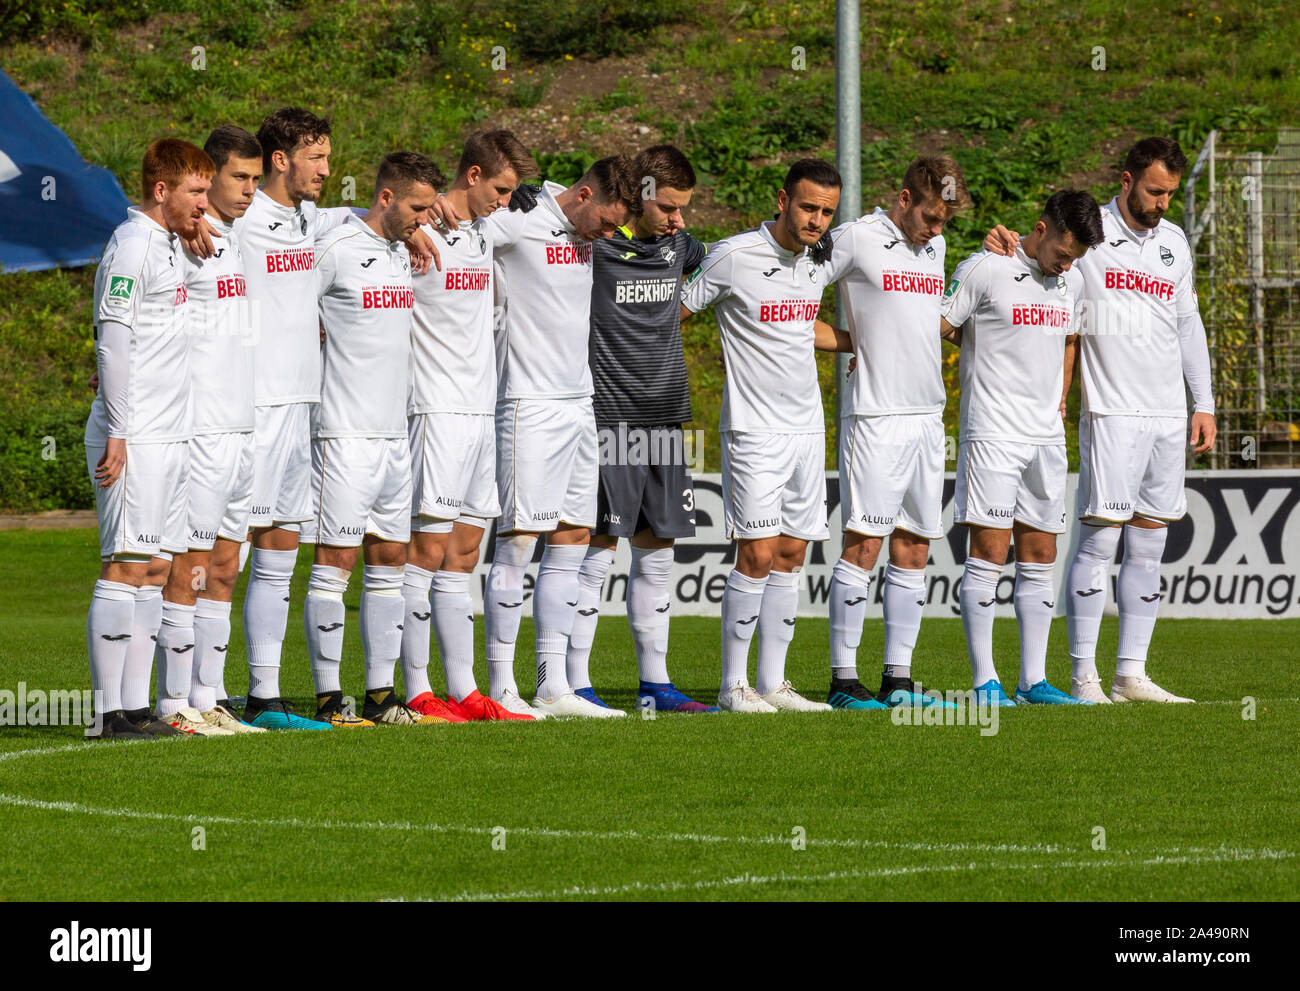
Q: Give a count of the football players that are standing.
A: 11